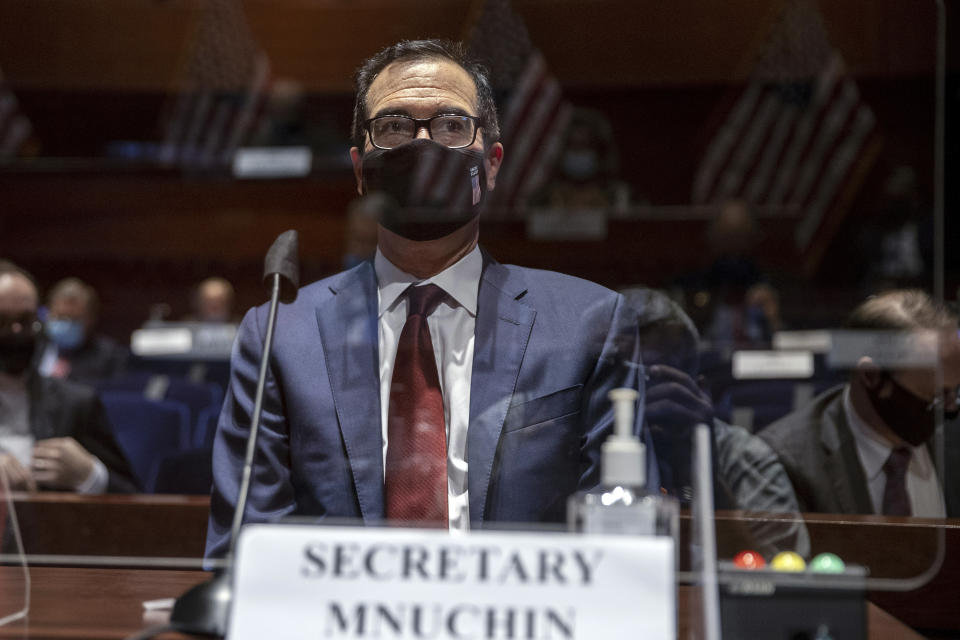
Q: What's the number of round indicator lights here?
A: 3